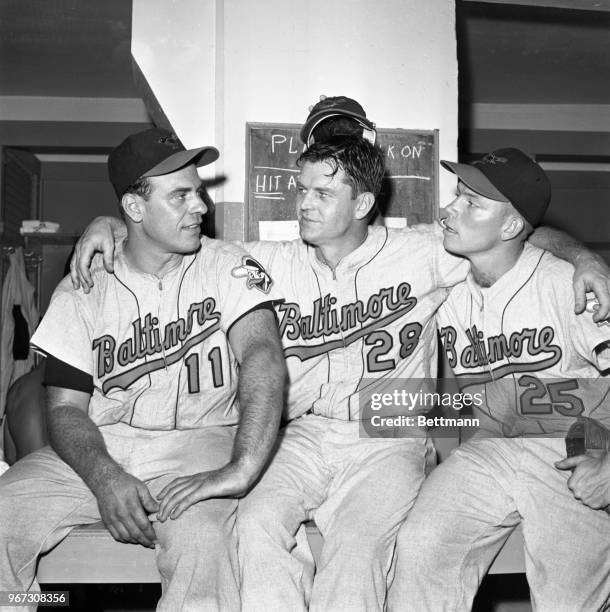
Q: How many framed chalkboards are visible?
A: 1